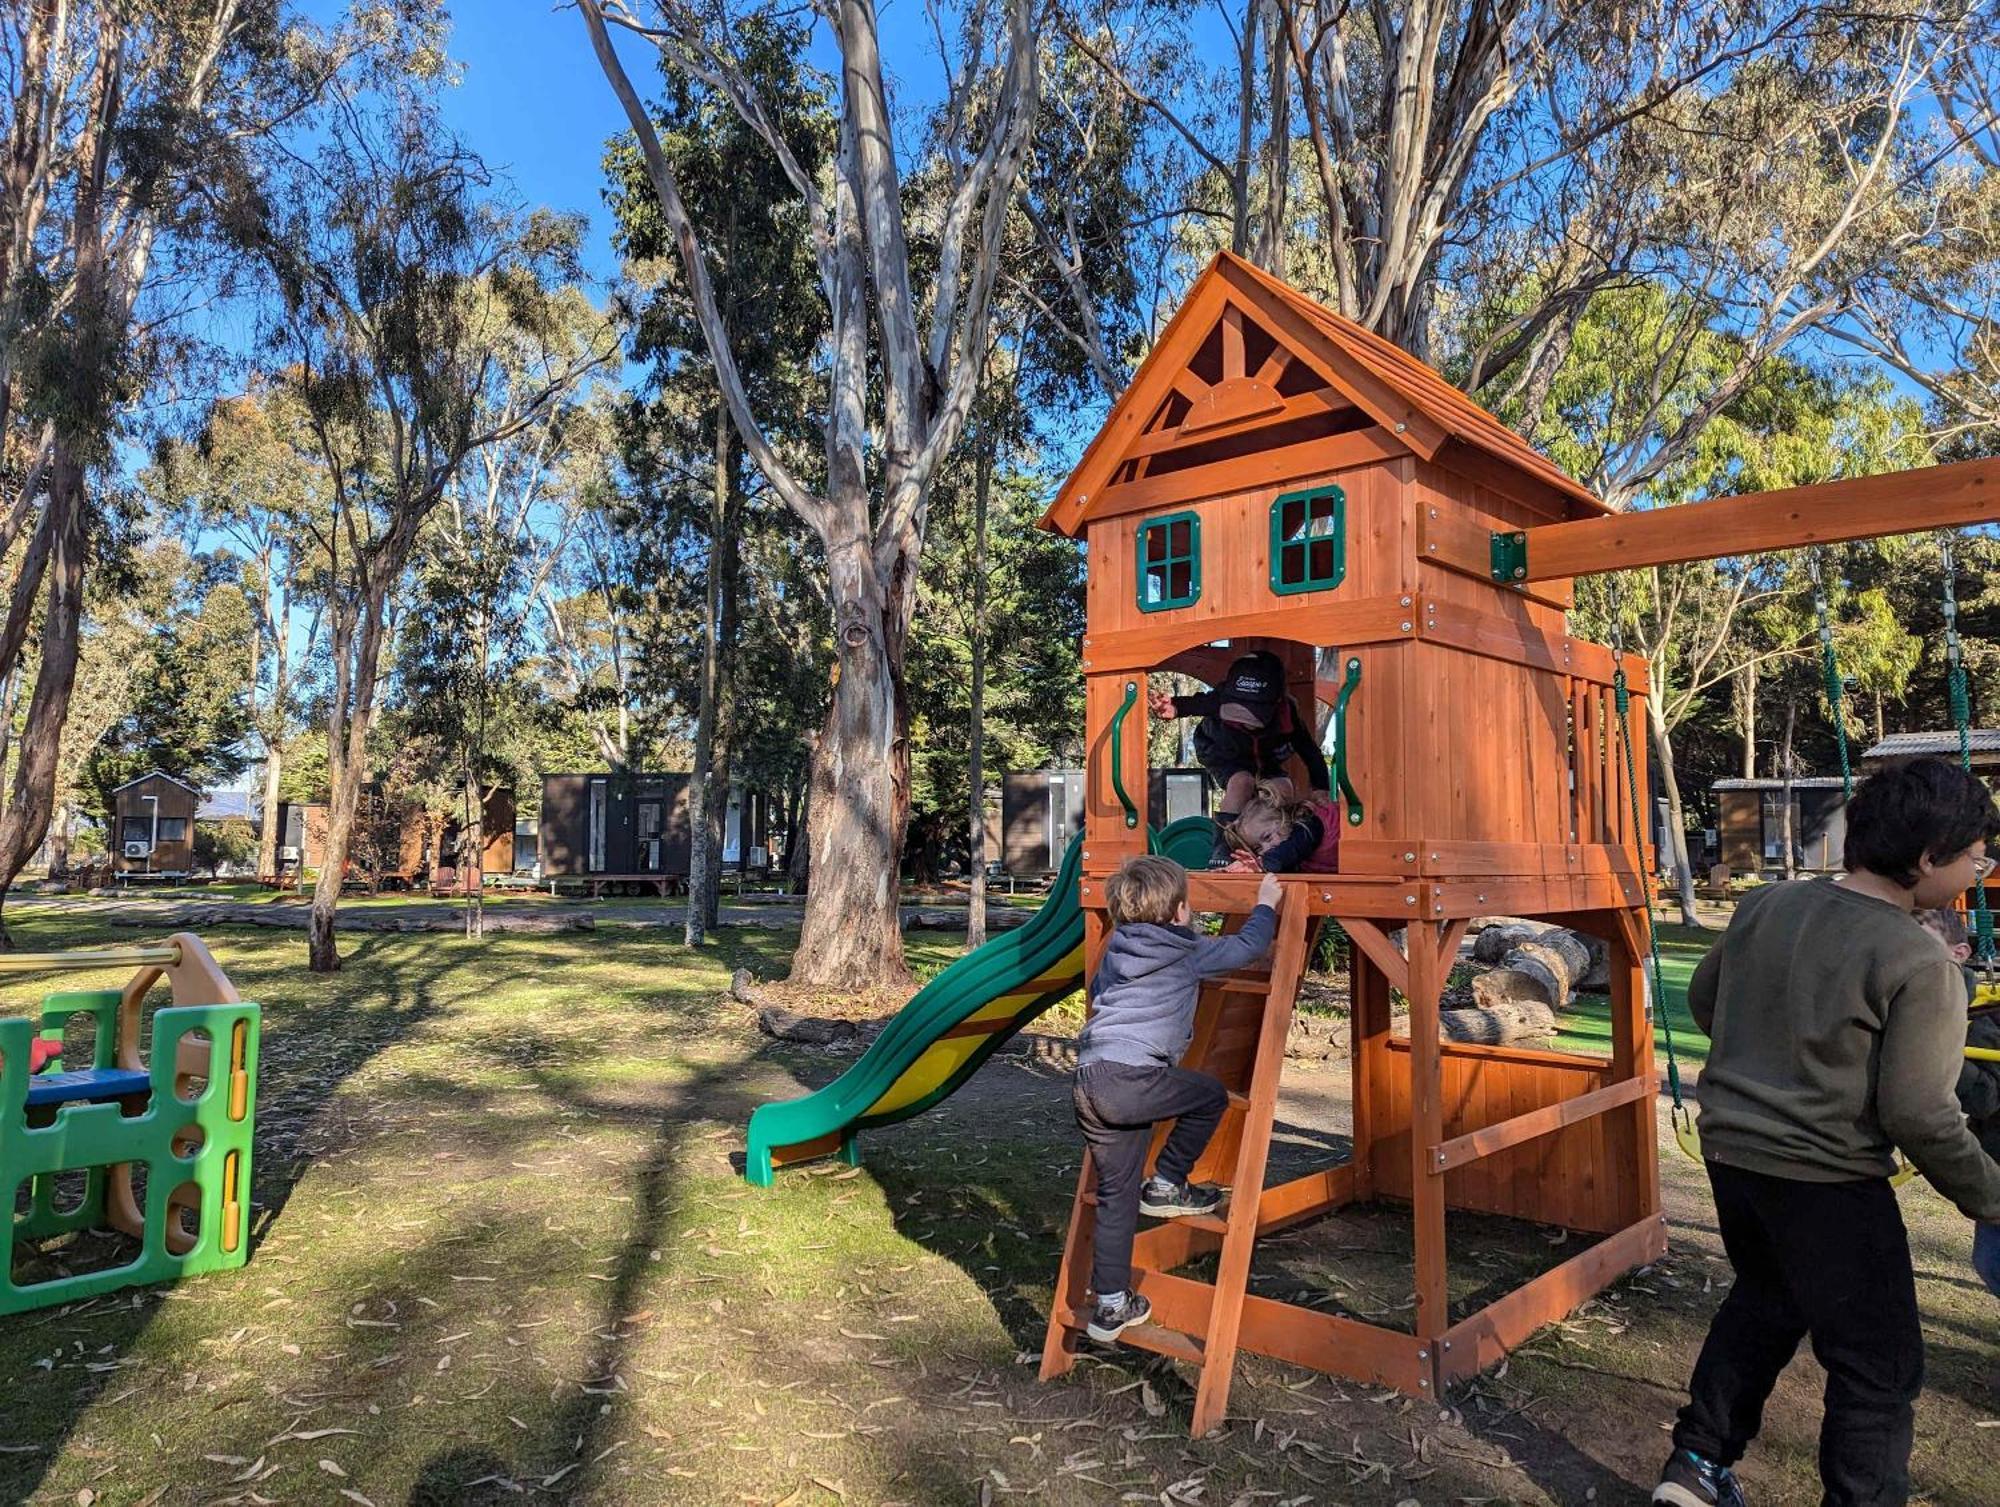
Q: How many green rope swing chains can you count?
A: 3